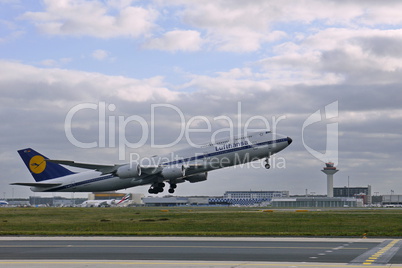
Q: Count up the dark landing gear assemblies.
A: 3